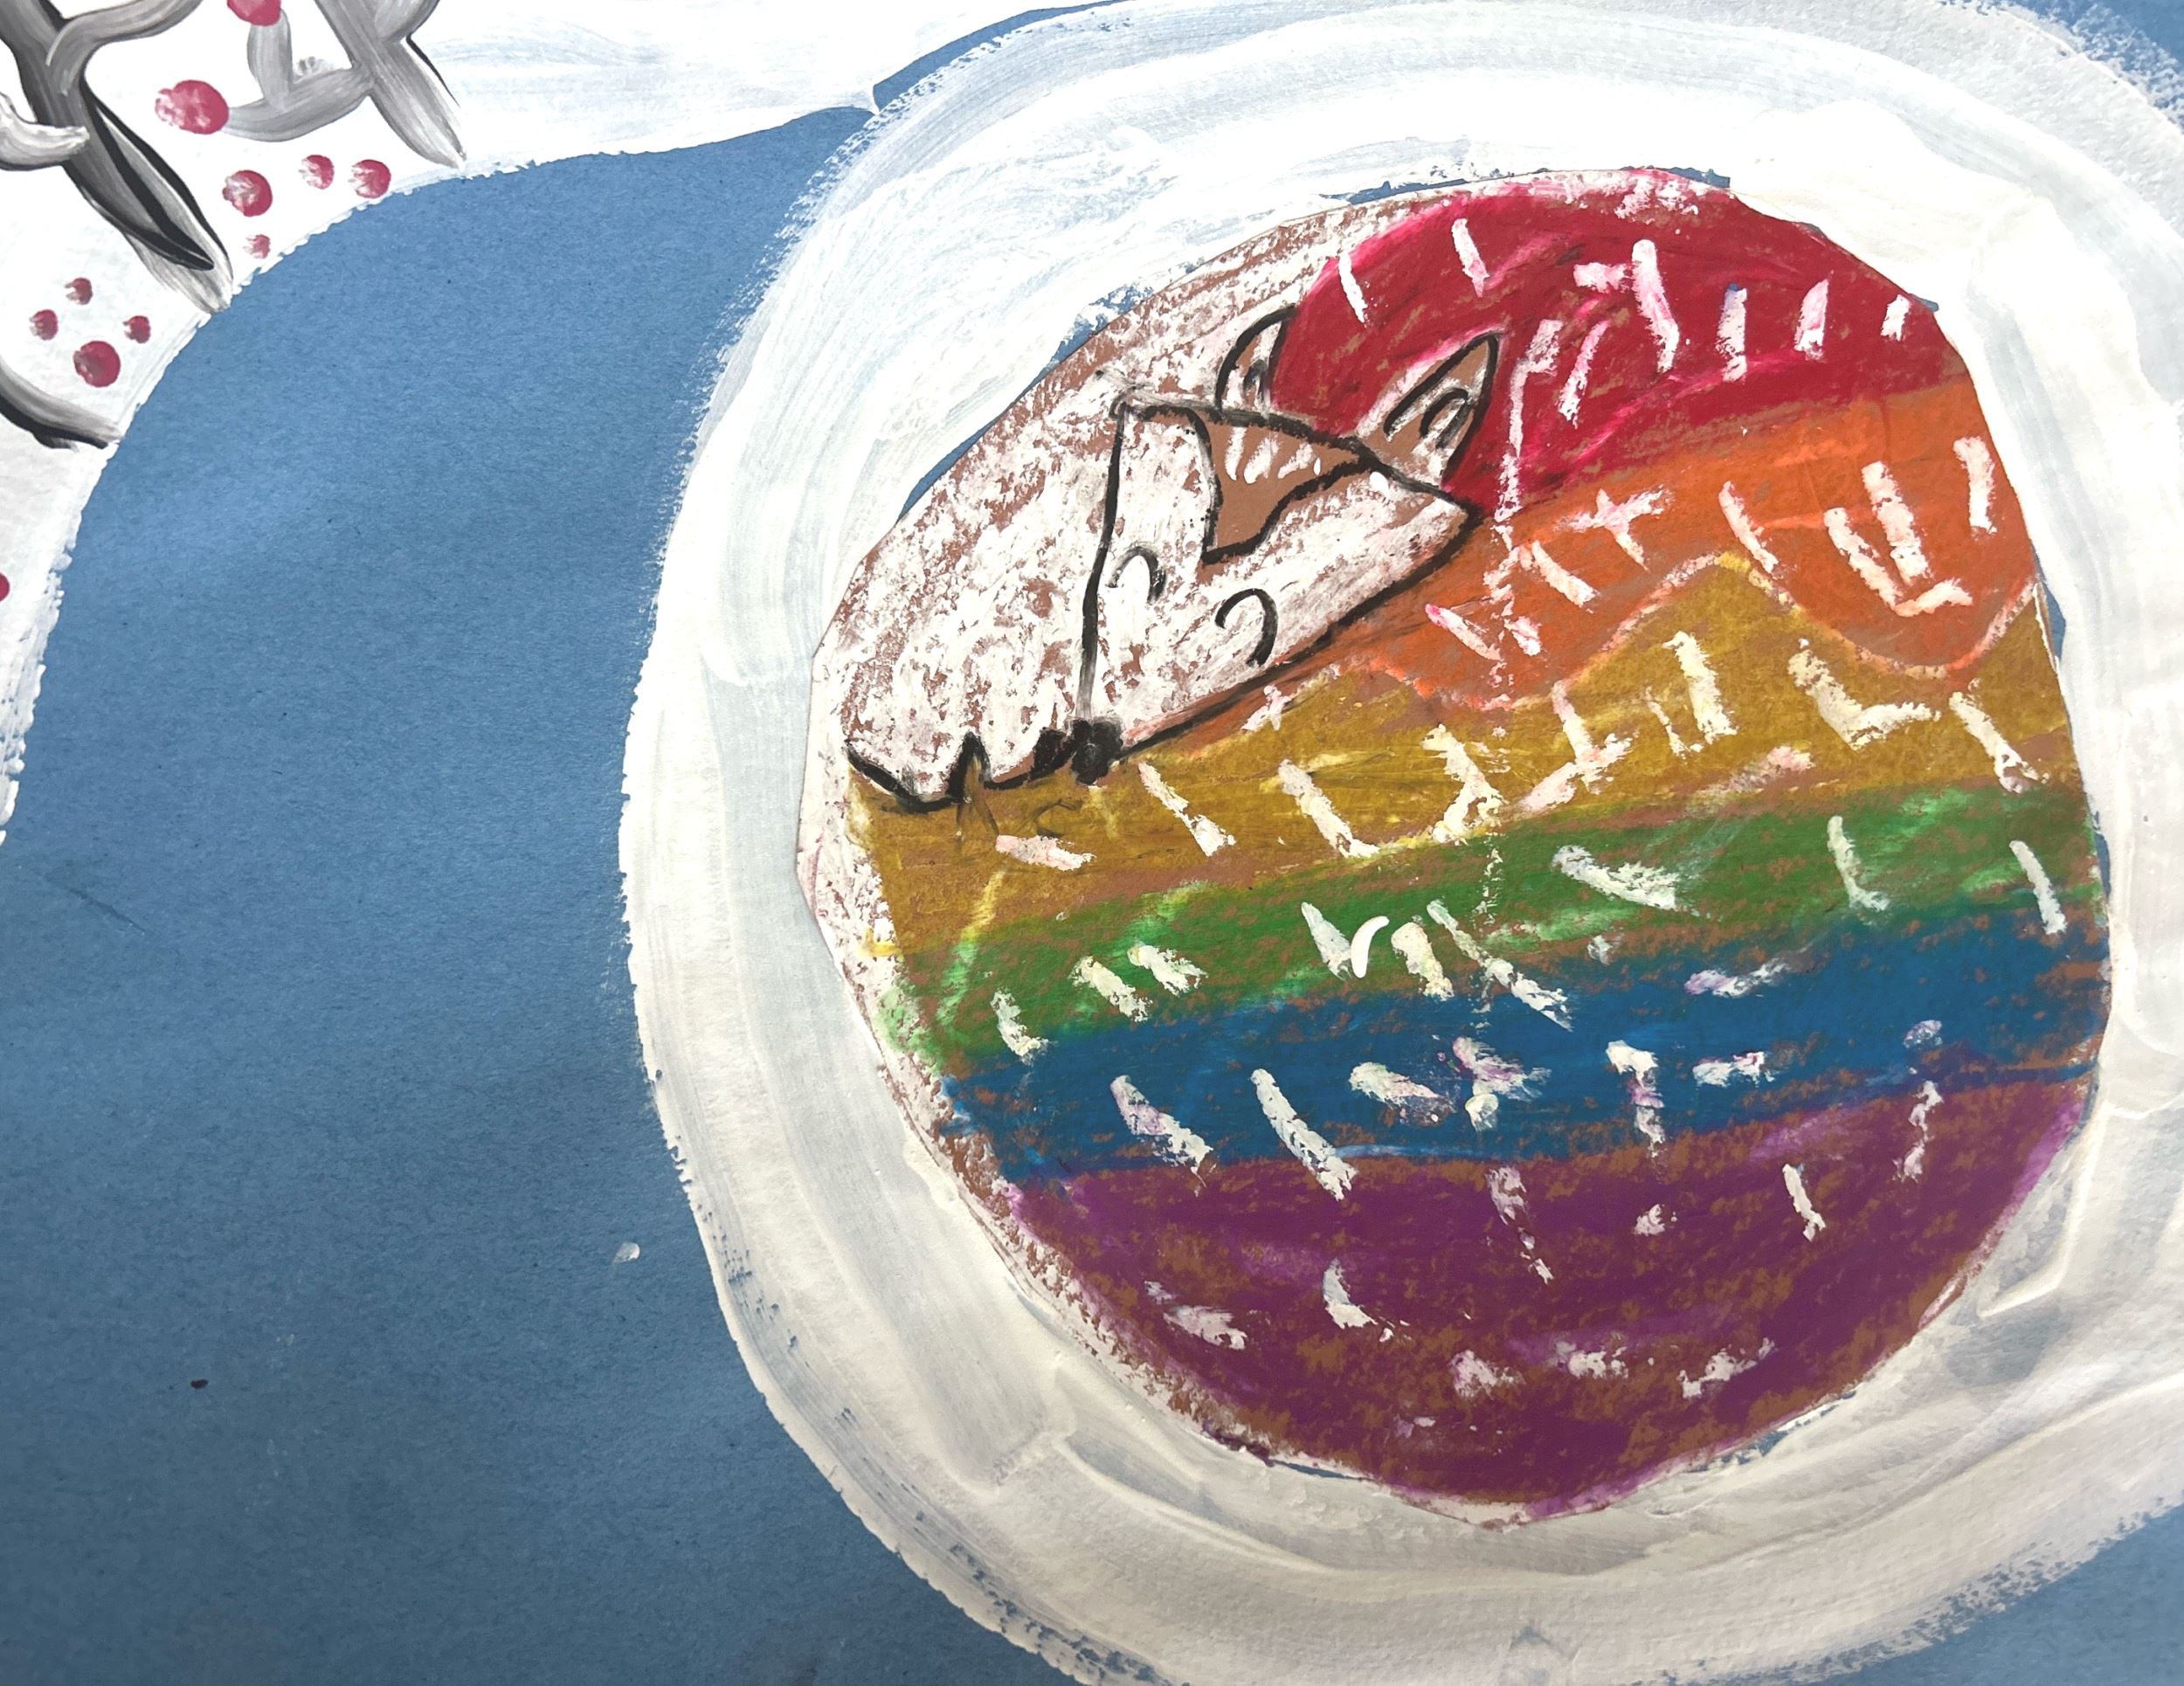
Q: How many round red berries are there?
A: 11